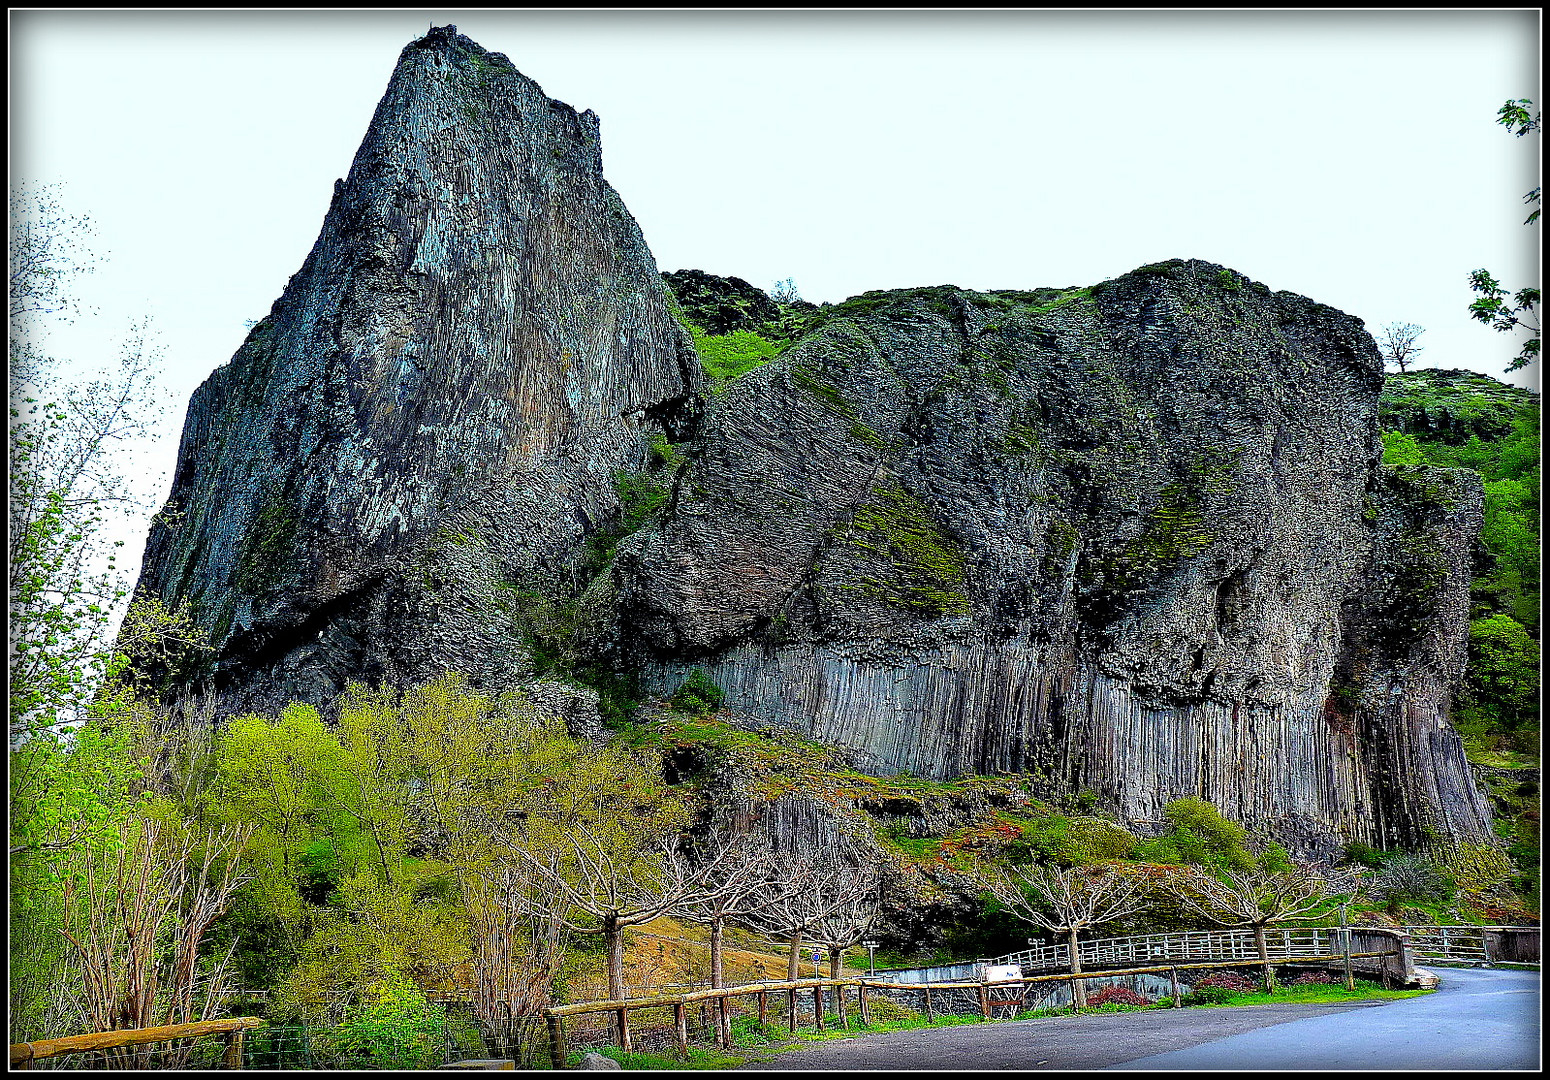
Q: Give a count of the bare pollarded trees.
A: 6